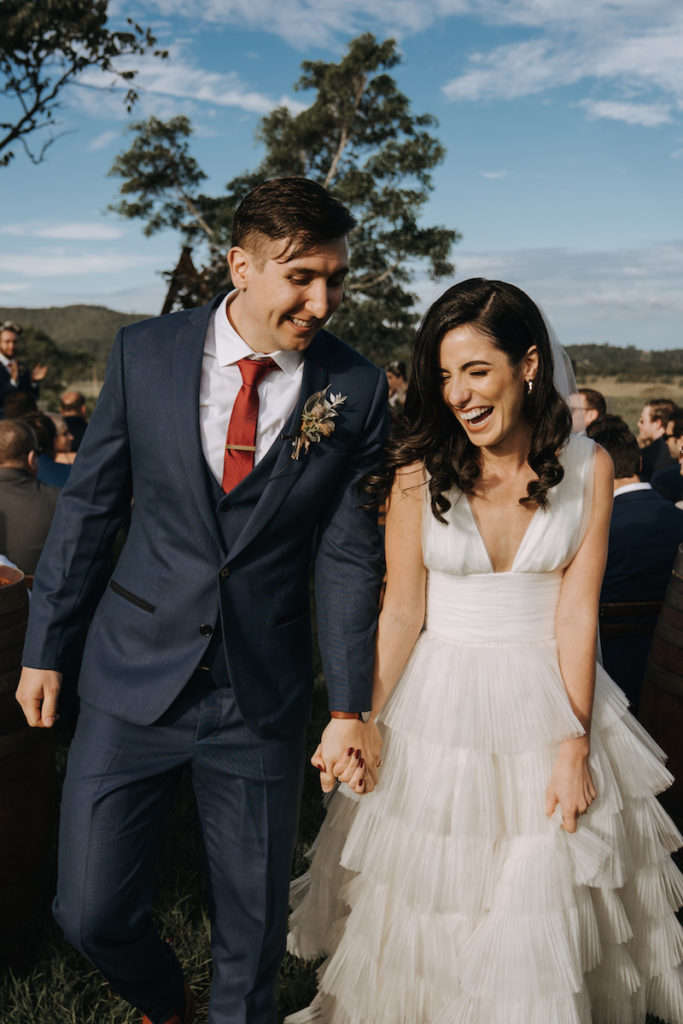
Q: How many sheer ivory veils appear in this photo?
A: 1